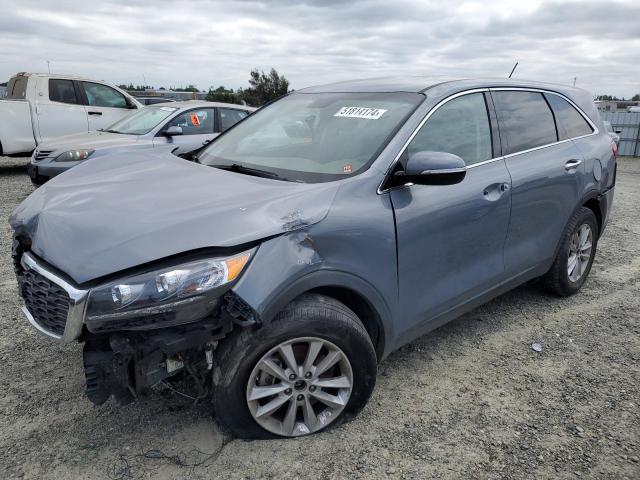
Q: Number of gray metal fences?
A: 1